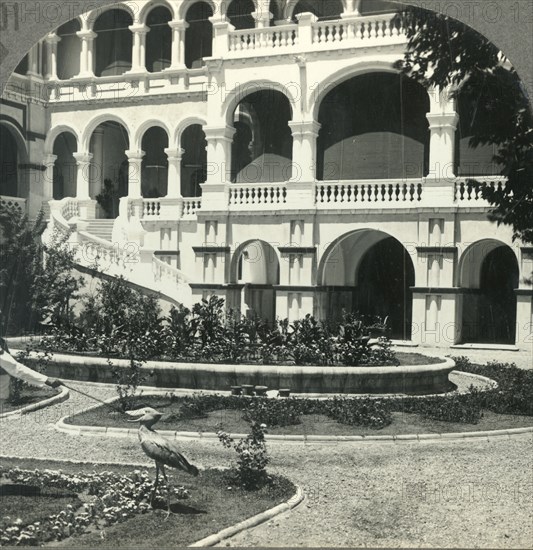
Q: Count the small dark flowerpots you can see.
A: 4